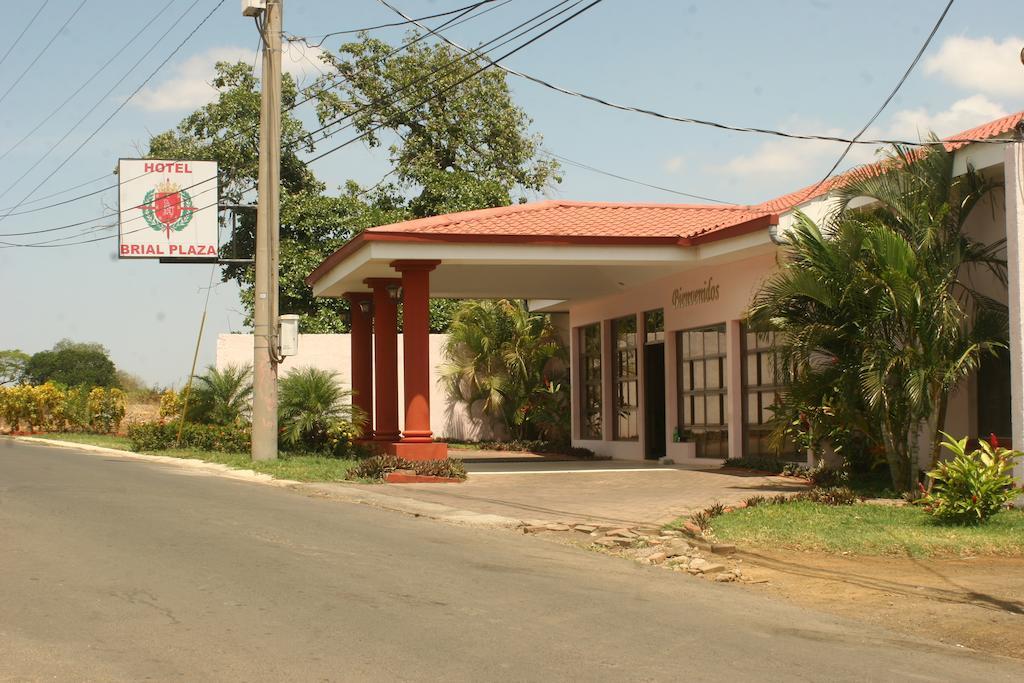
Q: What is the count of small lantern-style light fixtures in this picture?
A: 2